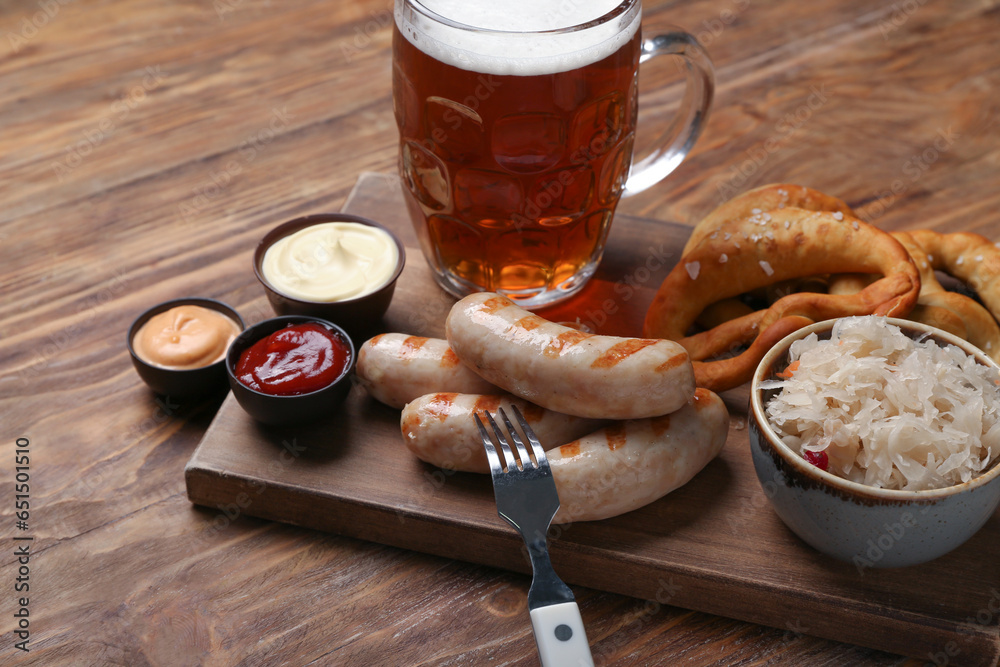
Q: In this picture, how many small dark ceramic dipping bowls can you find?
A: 3